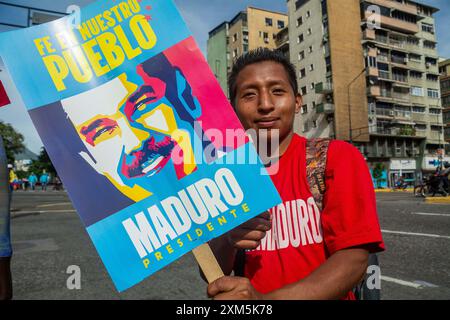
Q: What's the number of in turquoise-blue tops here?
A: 2